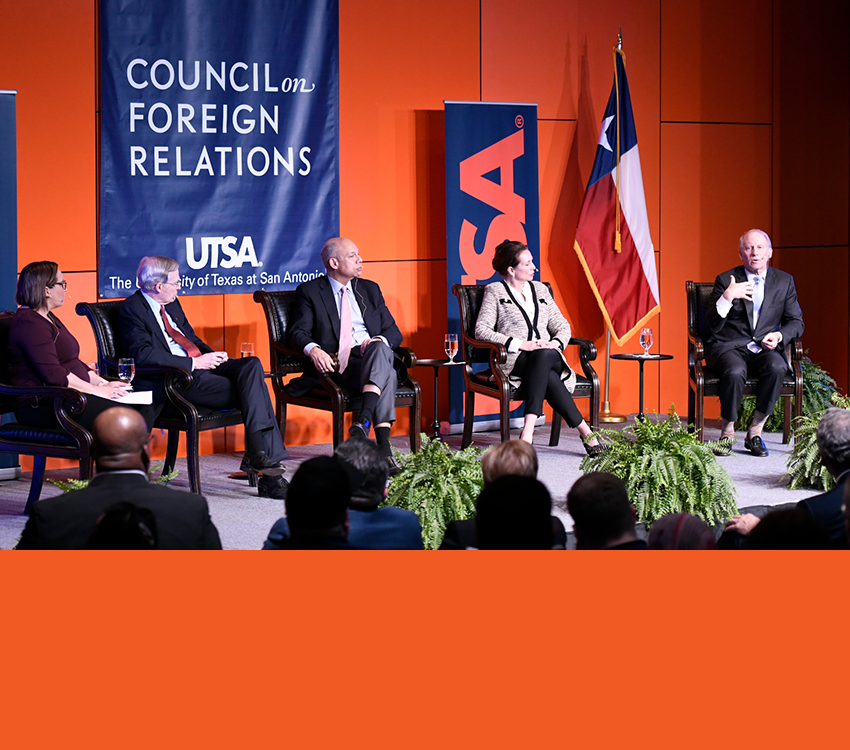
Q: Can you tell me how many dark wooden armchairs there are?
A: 5